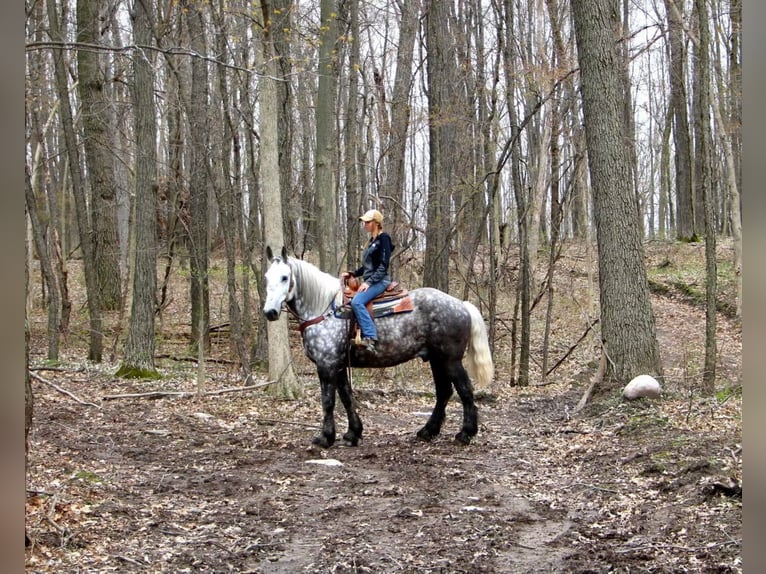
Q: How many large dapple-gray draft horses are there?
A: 1